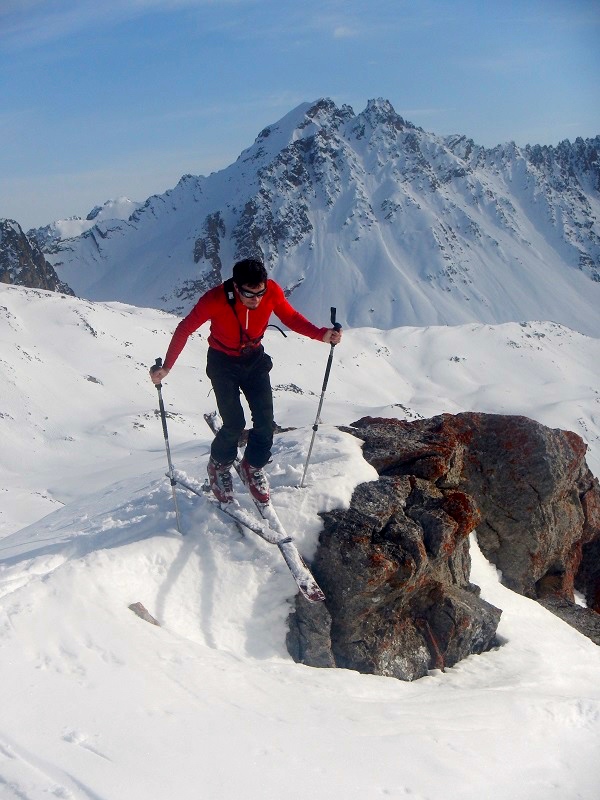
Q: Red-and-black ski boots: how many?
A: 2